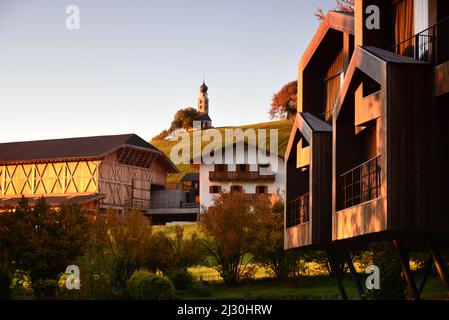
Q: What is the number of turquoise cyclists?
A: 0